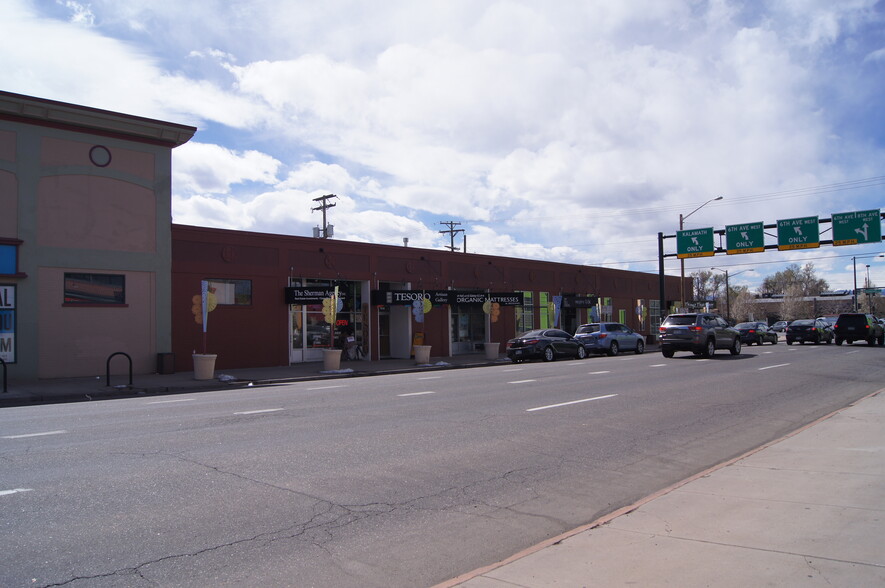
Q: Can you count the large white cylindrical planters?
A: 4